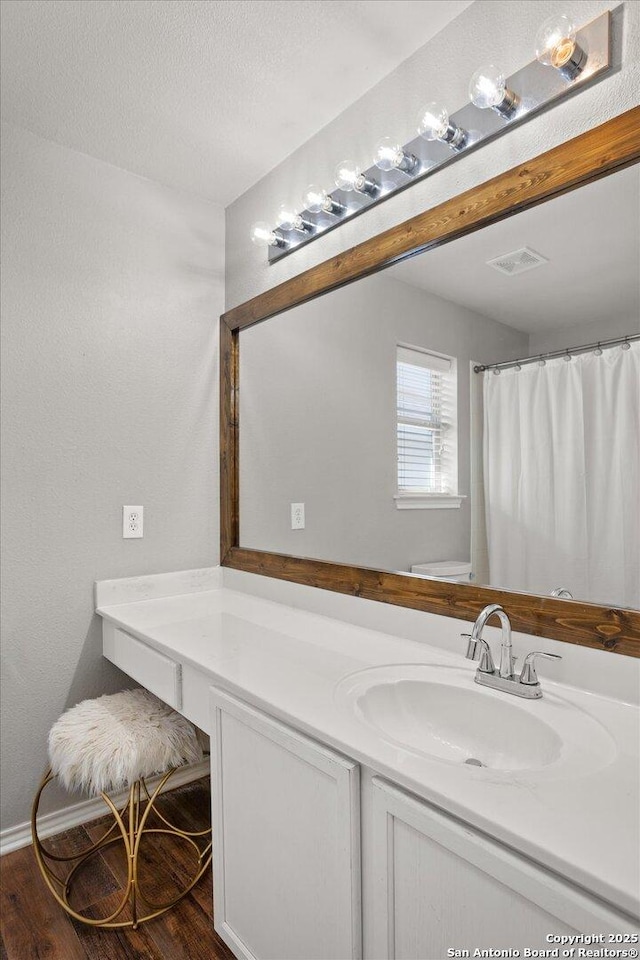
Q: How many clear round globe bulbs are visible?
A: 8